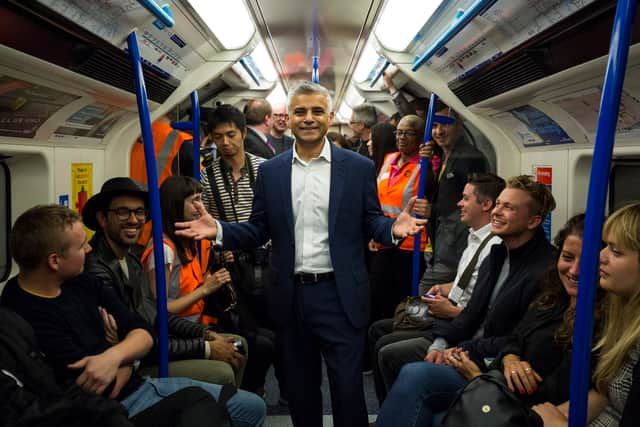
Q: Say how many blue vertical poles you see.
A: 5